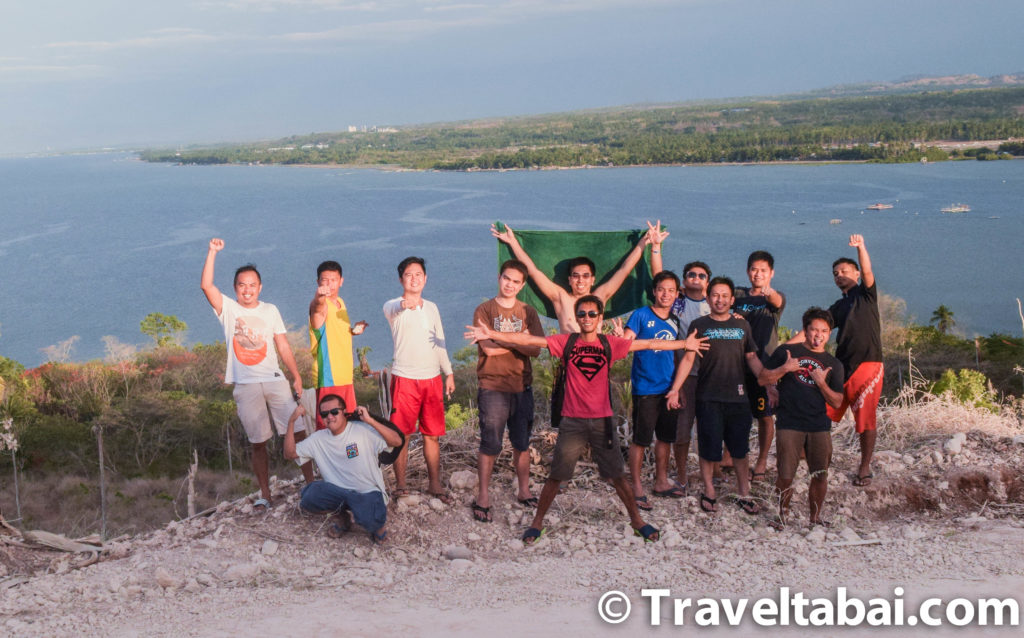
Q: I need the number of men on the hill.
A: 13